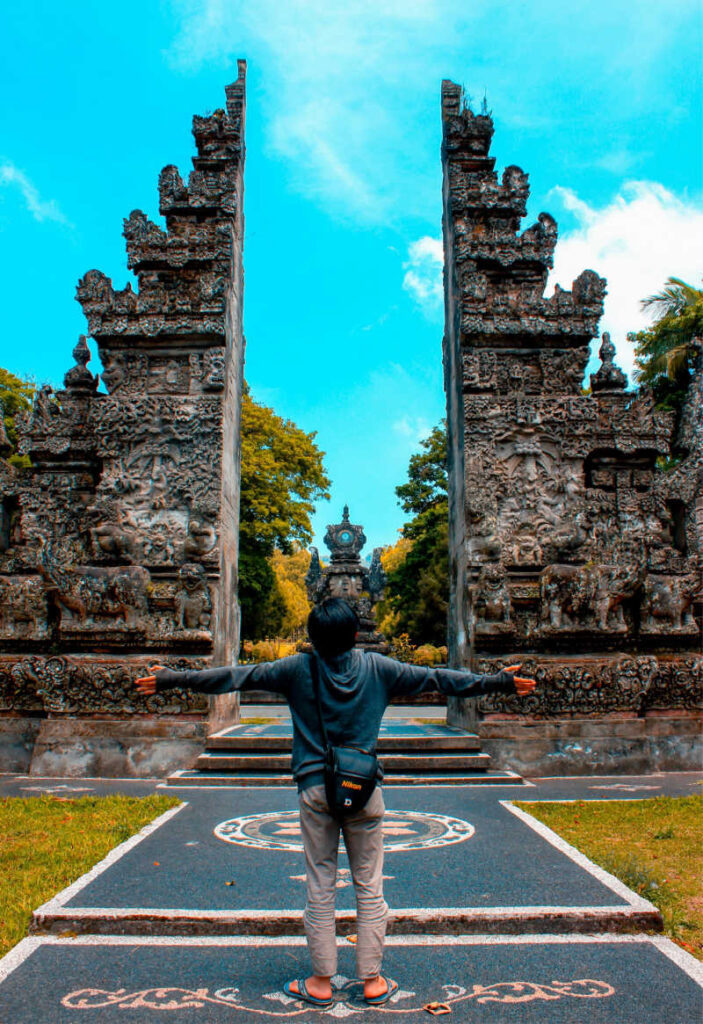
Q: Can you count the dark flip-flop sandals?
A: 2